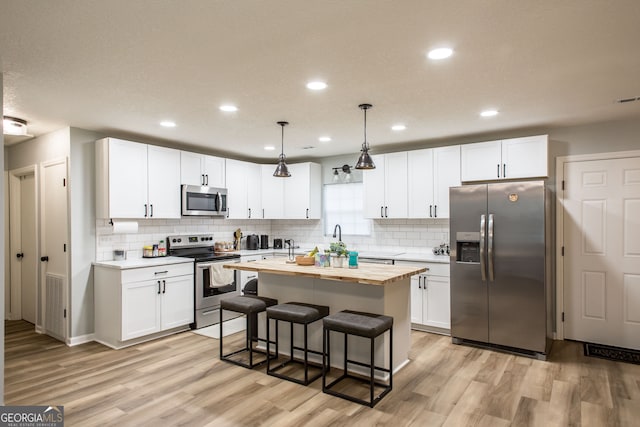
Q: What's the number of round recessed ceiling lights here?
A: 8